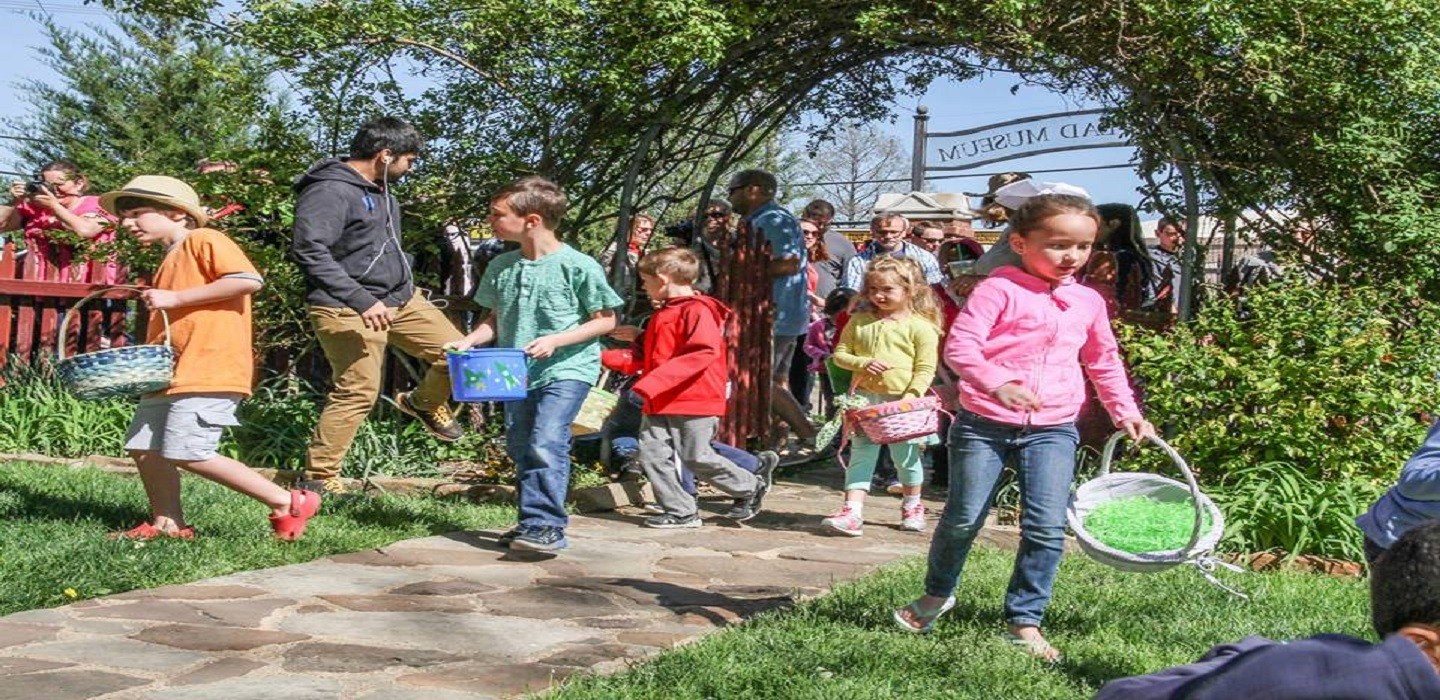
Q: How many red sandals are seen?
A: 2